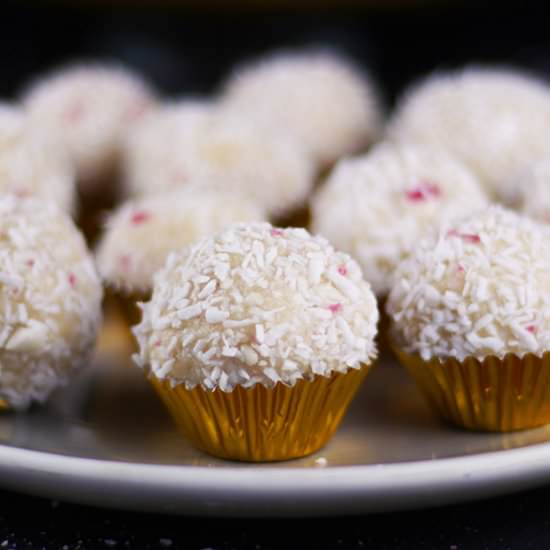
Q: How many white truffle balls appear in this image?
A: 11